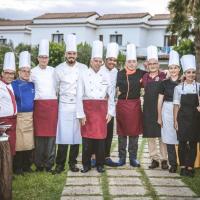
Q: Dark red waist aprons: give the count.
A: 4